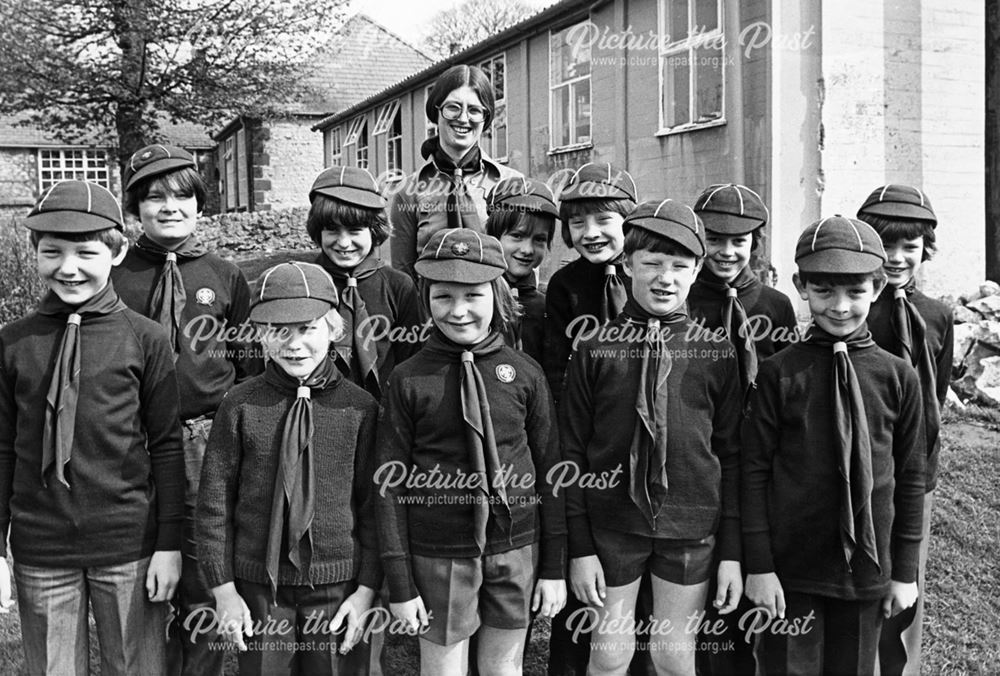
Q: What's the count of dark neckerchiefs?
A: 12